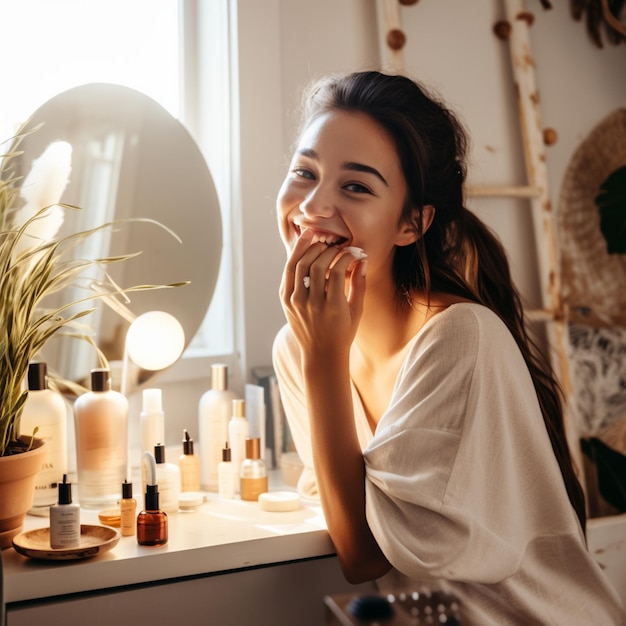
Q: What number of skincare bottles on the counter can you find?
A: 12